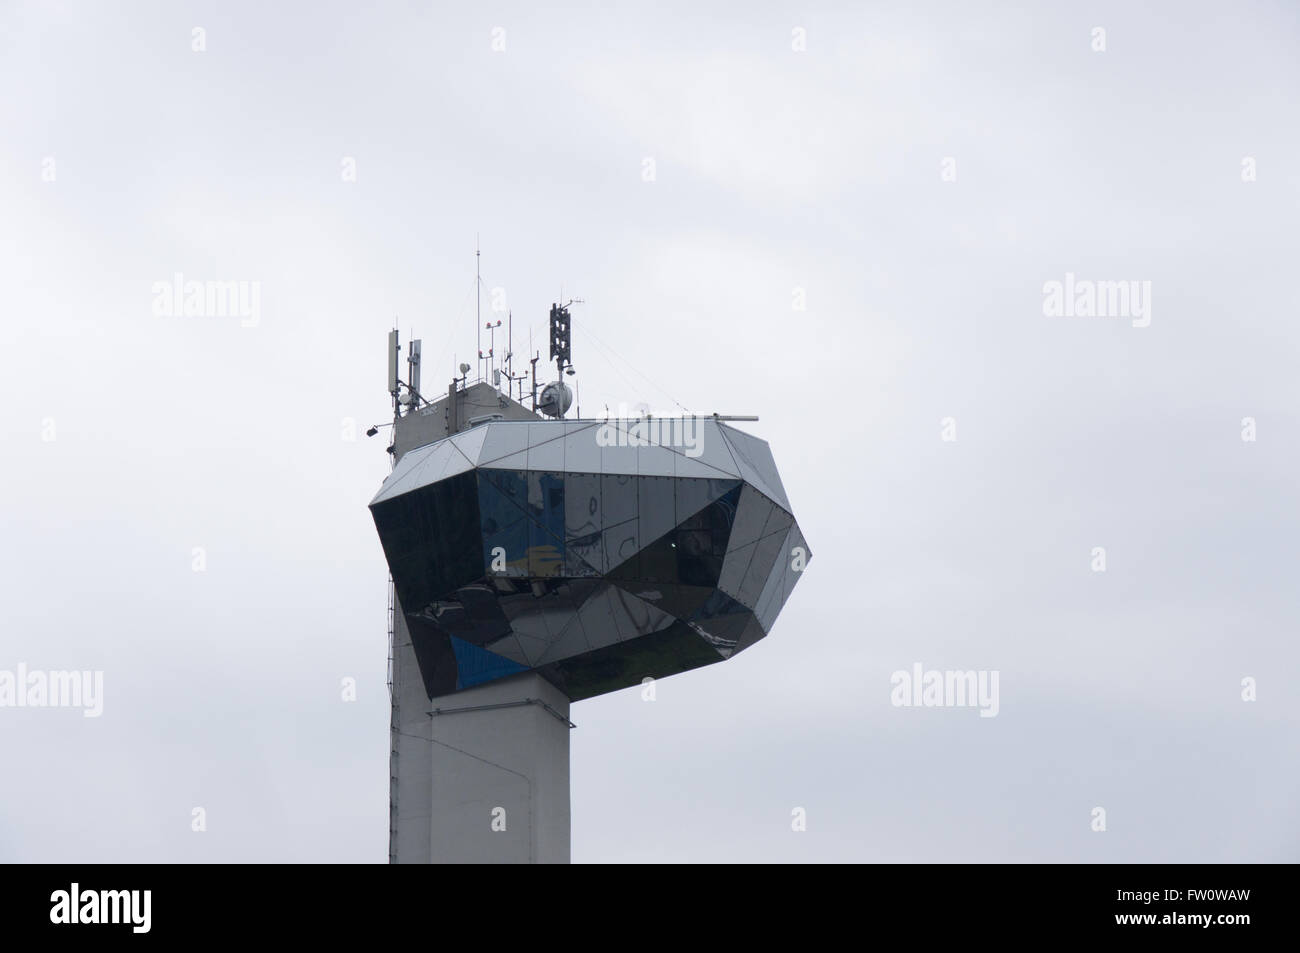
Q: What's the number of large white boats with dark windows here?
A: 0